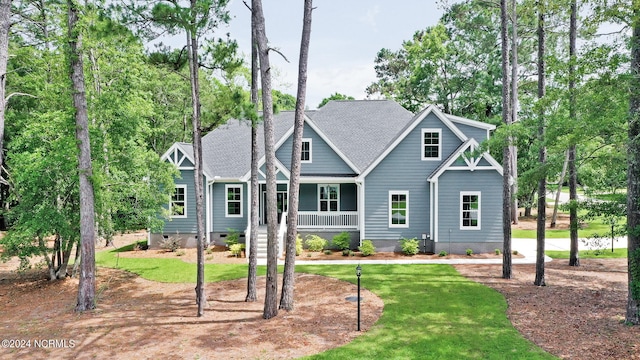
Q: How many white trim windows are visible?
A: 7